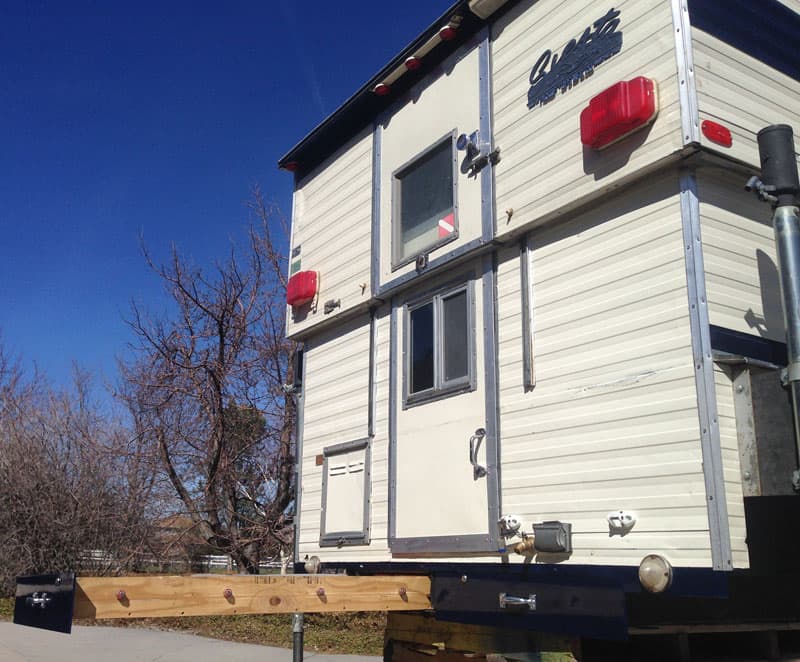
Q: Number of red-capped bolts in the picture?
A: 4